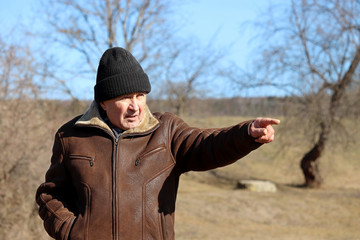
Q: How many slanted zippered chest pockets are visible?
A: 2